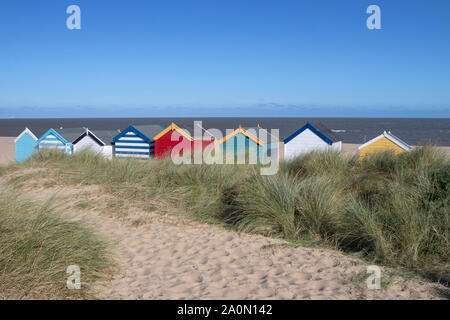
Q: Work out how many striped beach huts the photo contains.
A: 2